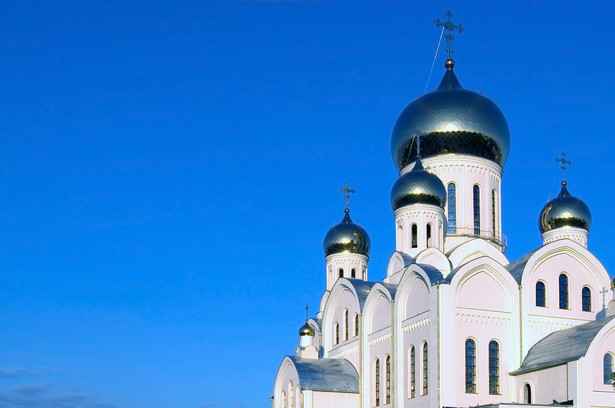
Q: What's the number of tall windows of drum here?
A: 3